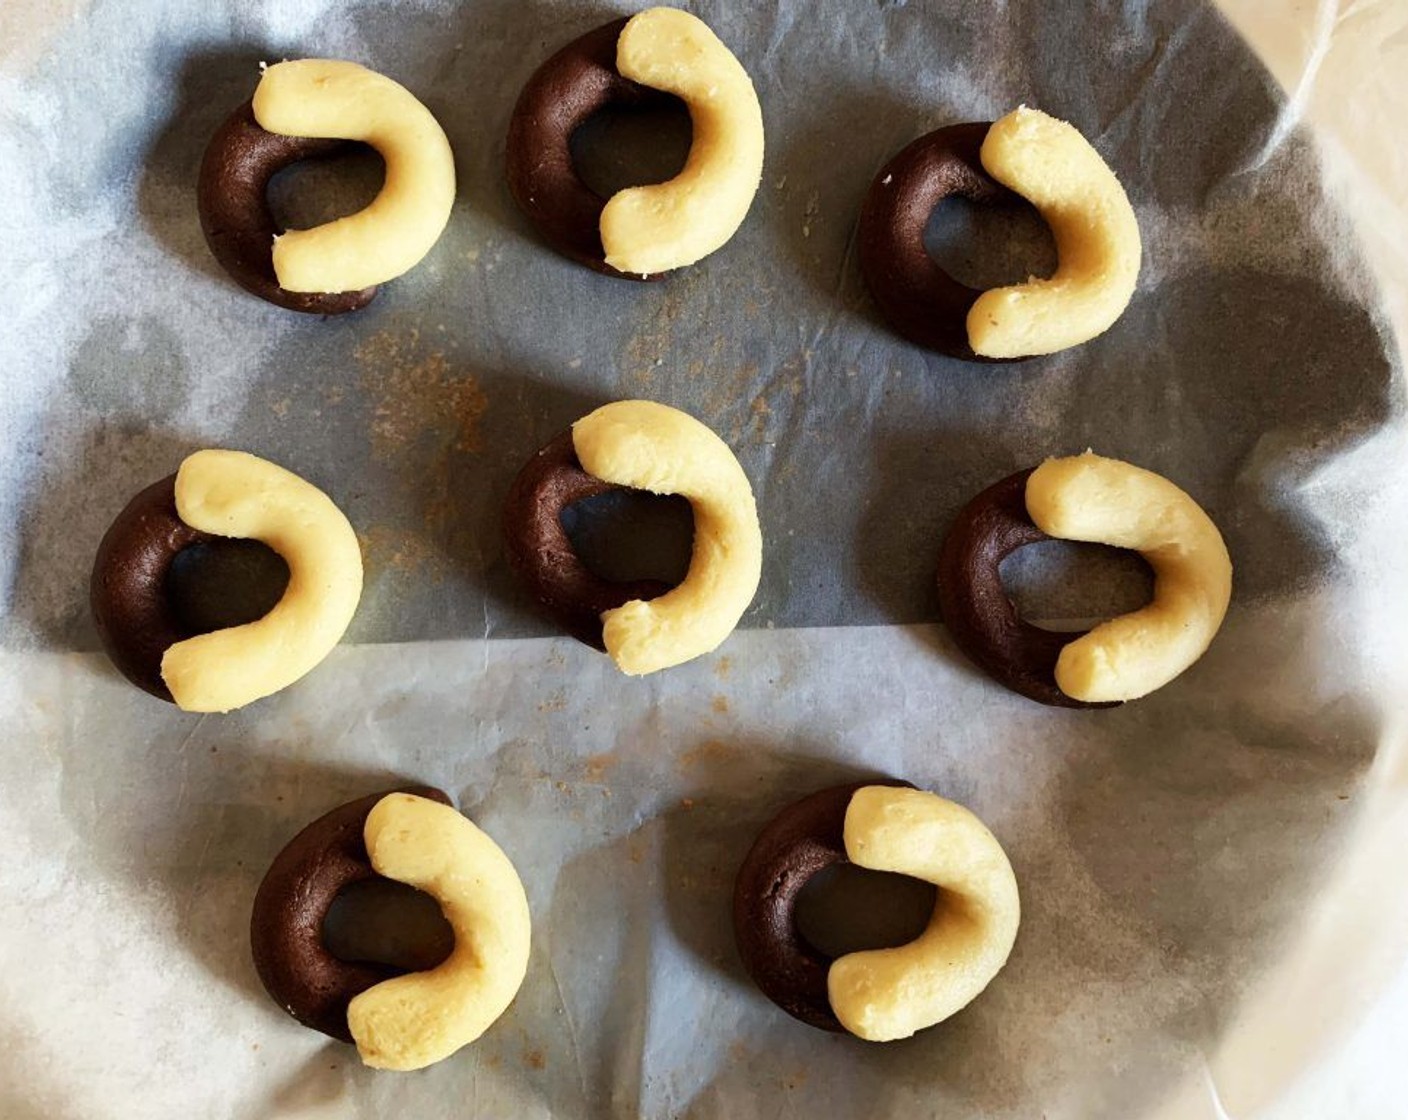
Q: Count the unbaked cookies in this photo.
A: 8